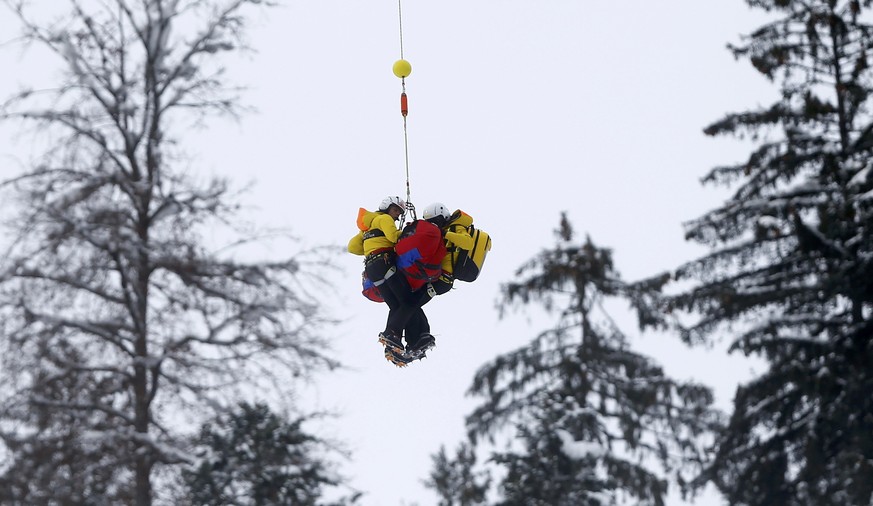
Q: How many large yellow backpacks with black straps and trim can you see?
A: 1